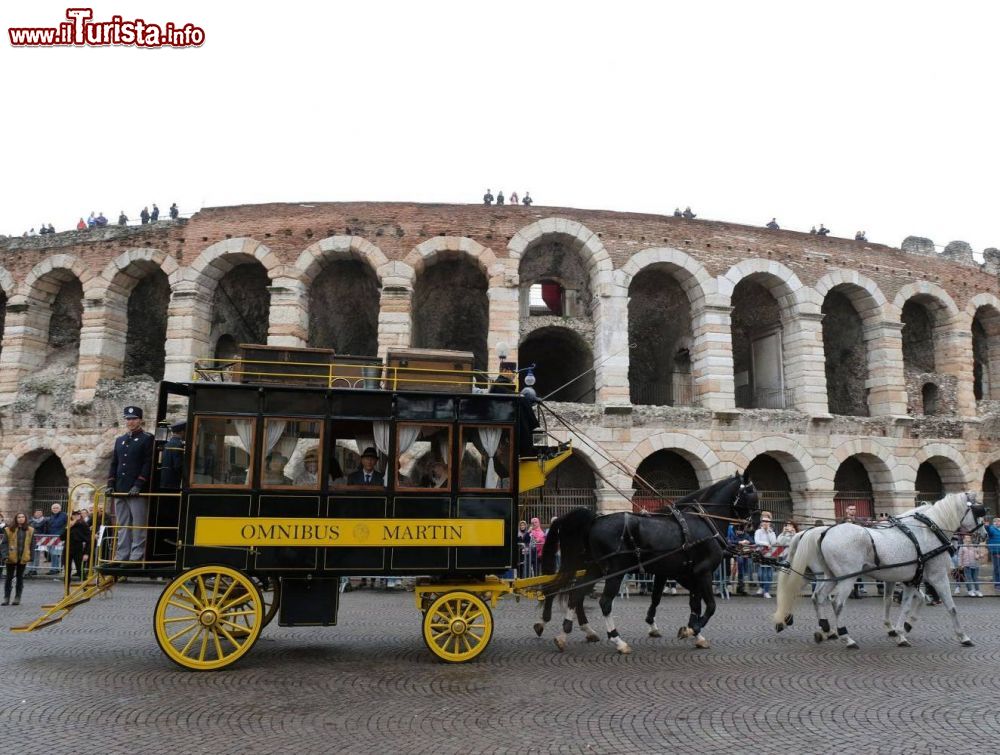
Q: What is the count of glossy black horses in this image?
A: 2